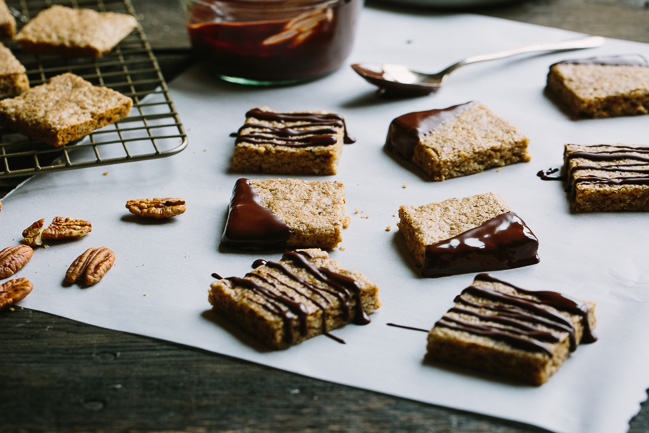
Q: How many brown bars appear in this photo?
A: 12